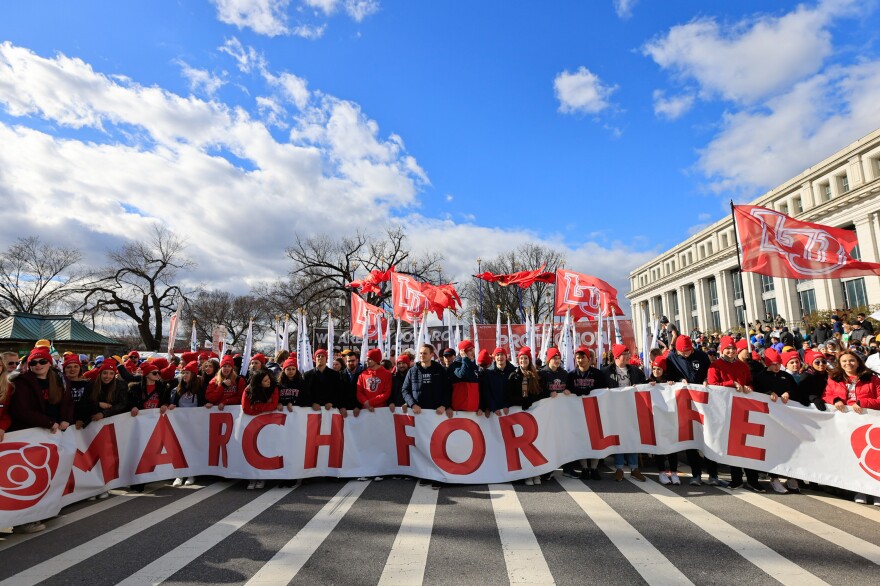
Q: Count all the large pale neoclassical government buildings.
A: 1